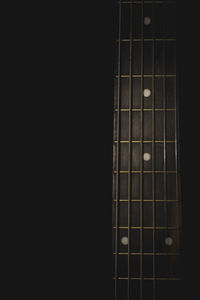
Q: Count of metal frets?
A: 10